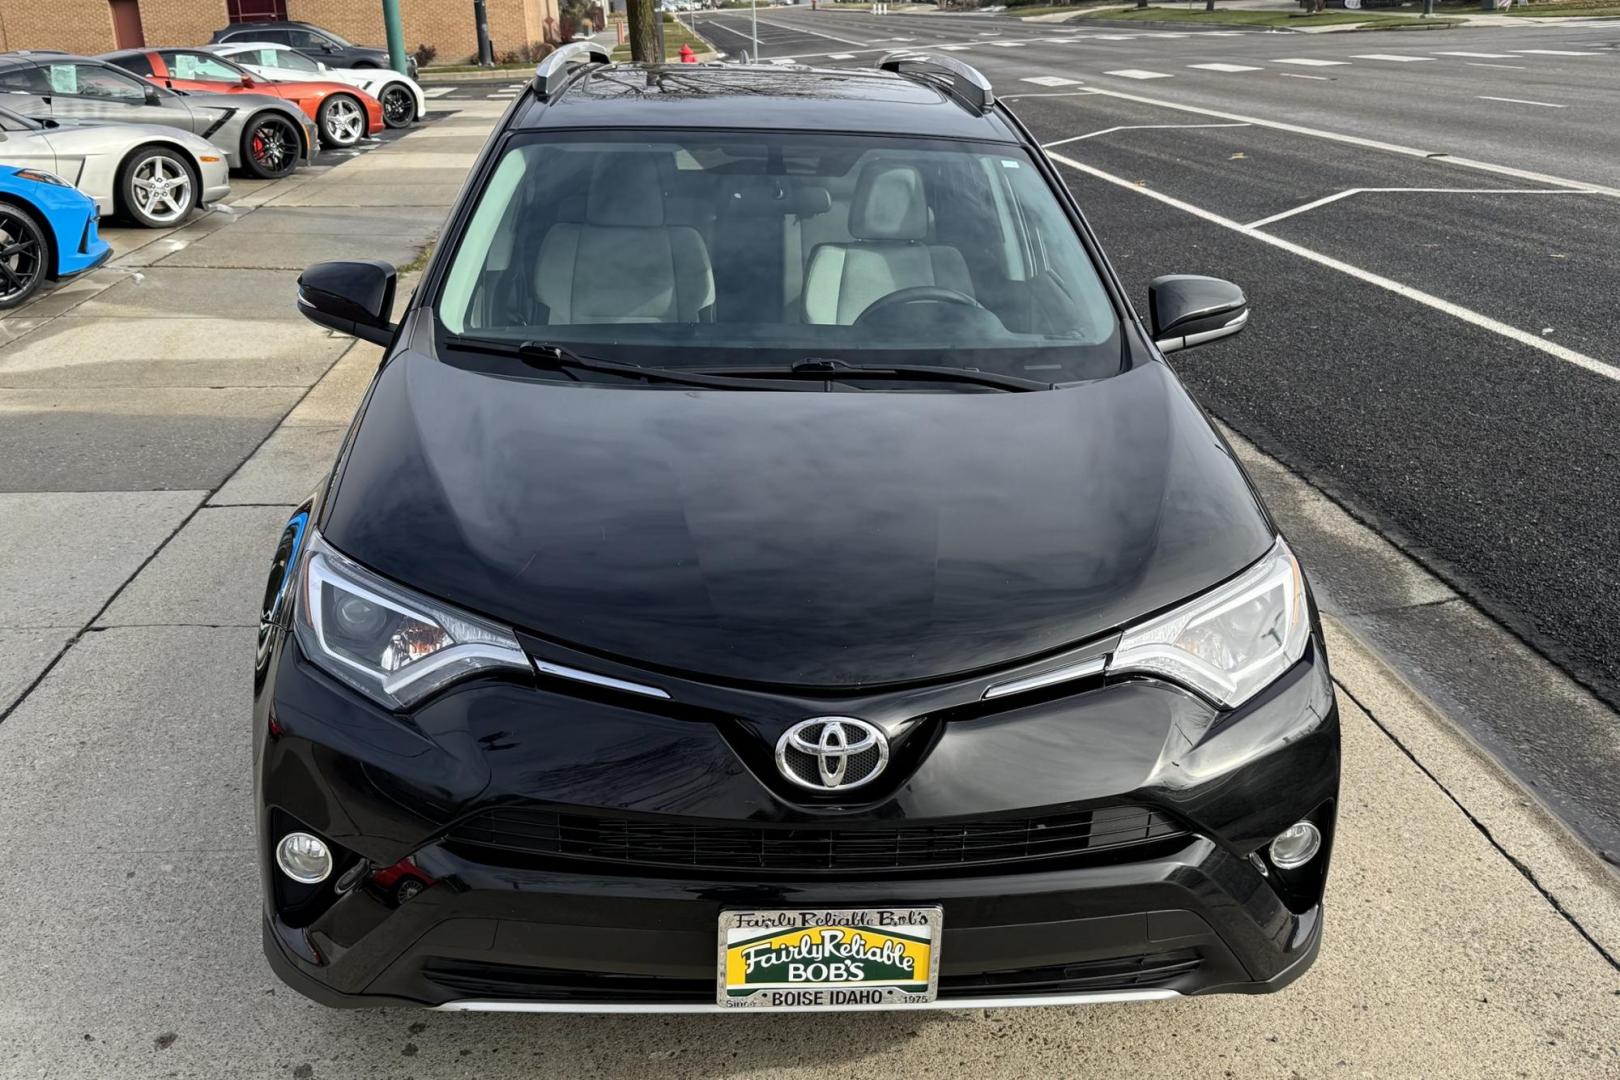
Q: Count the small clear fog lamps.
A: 2